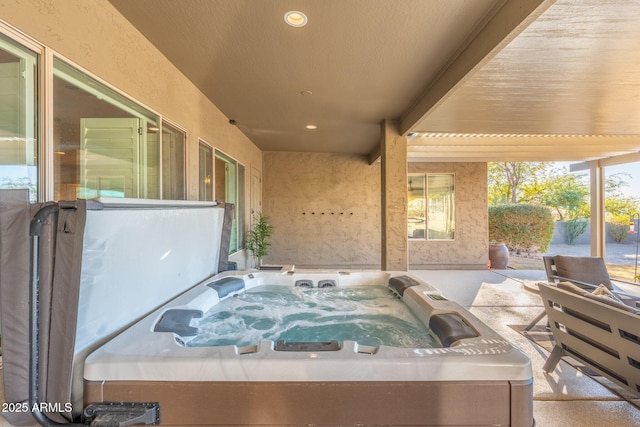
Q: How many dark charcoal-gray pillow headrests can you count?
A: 4